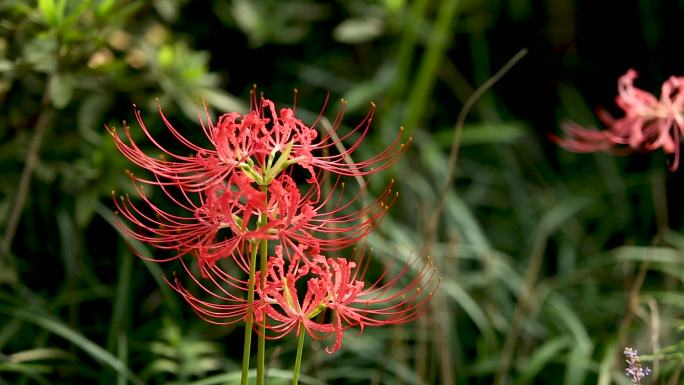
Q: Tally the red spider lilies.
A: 4